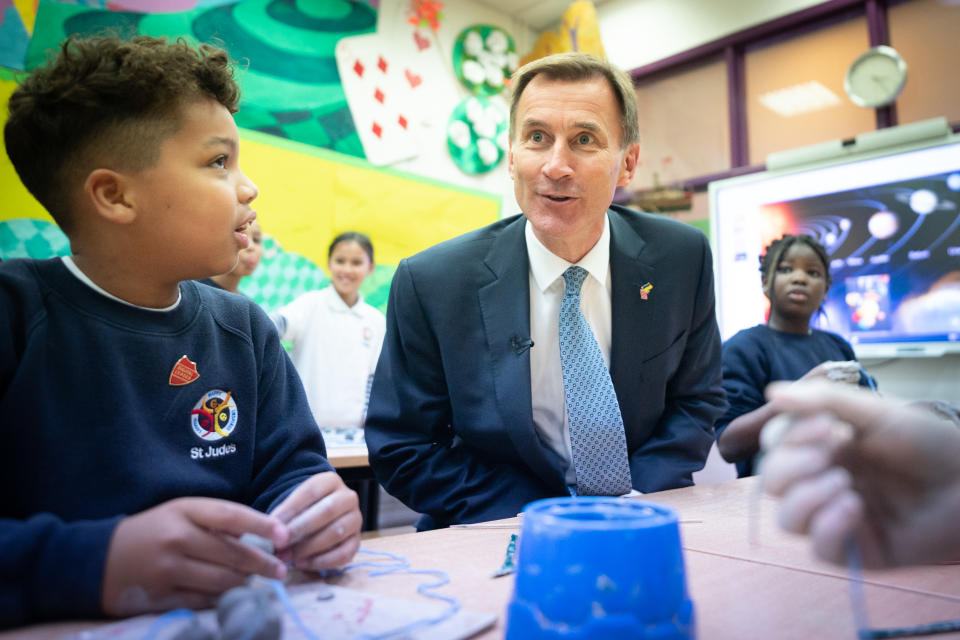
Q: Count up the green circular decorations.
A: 2